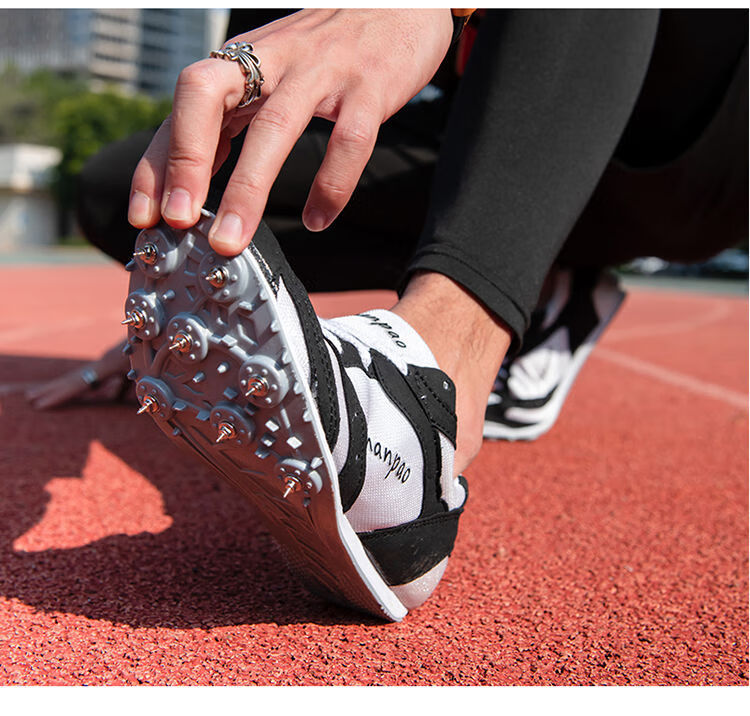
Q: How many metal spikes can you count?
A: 8